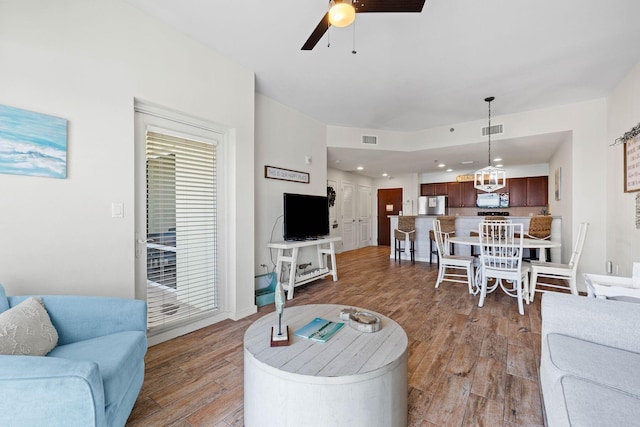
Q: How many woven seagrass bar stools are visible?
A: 4